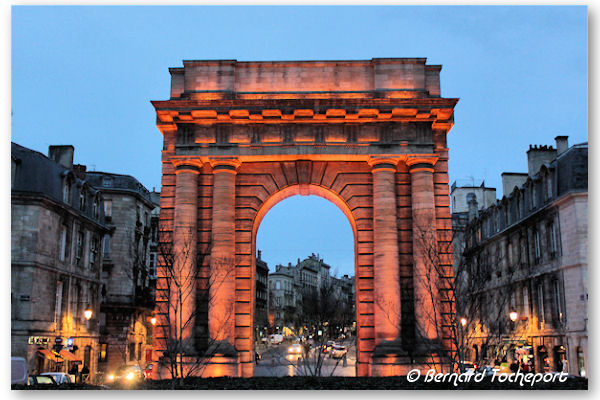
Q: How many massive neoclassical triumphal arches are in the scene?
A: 1